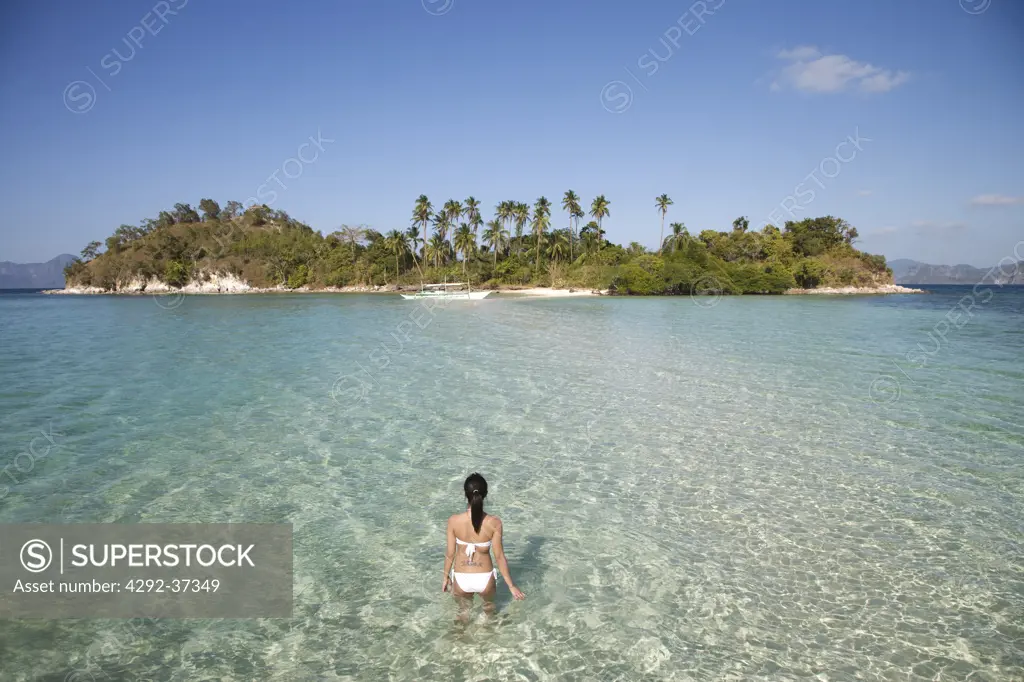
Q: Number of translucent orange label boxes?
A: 0